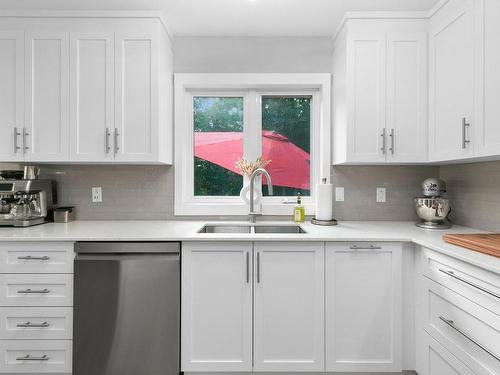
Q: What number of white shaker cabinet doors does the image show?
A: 11